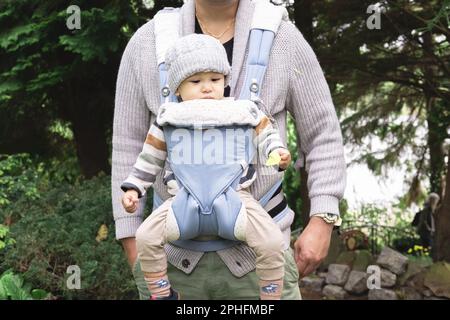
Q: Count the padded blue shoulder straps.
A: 2